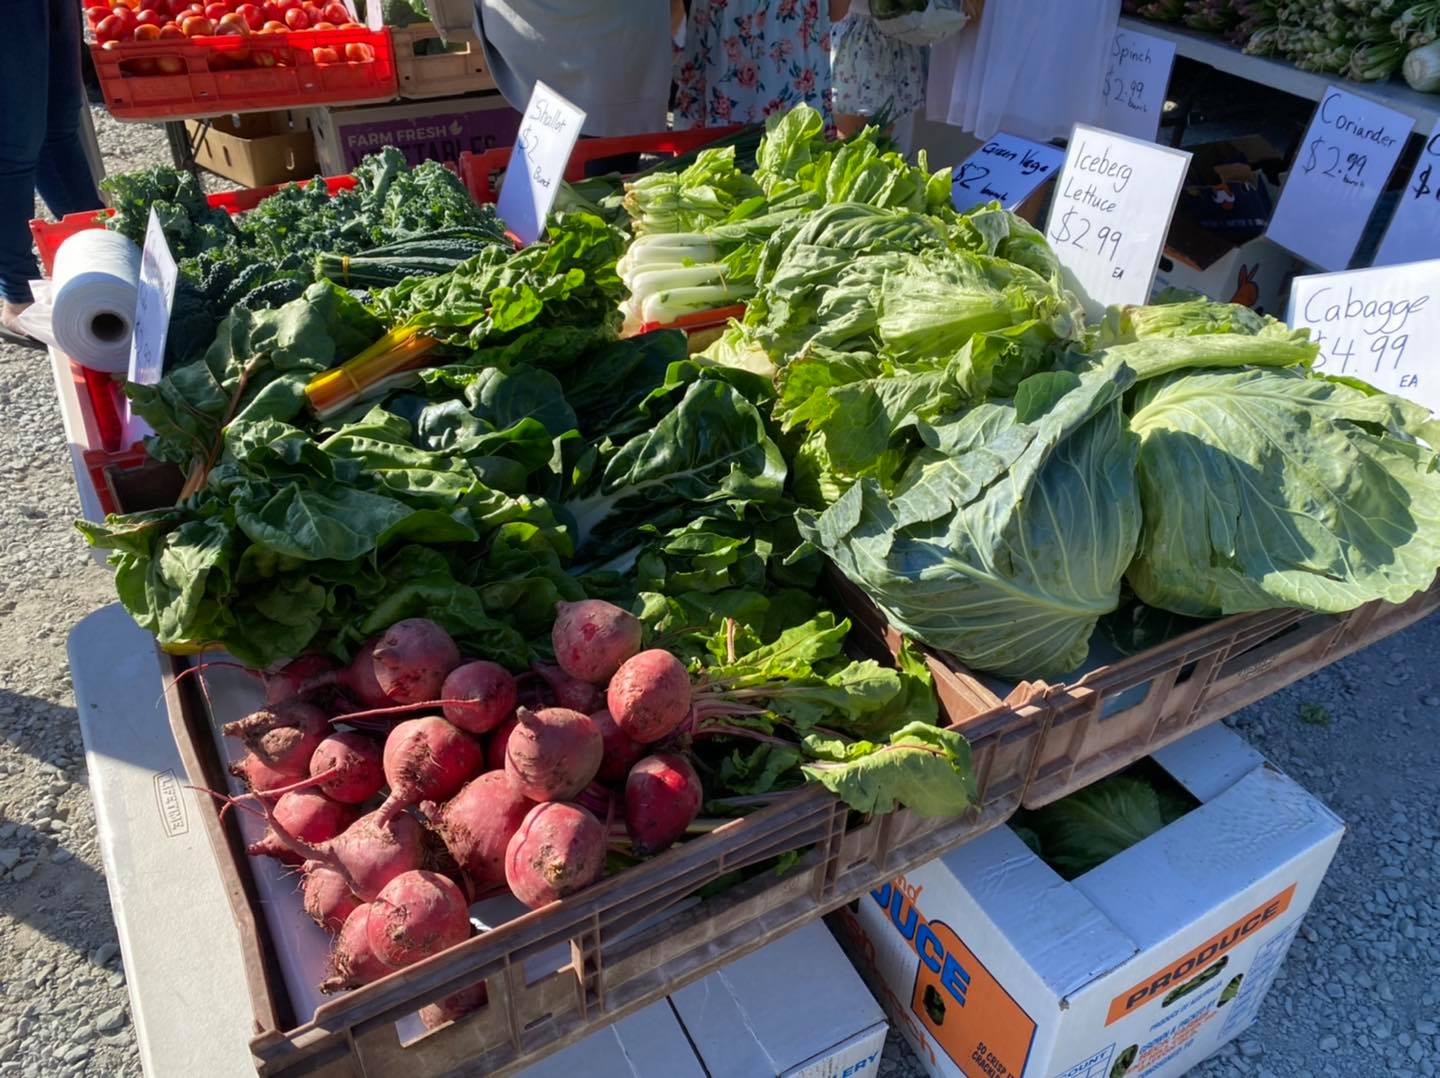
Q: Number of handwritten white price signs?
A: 8